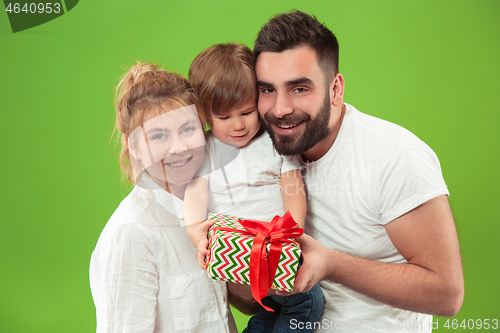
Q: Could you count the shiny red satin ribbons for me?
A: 1